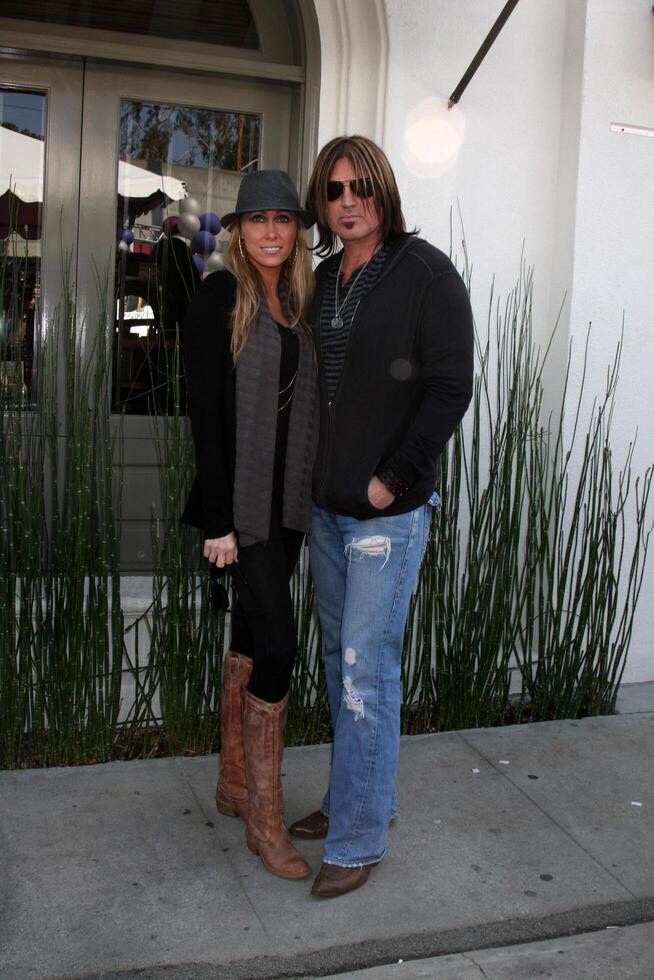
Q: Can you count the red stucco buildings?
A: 0